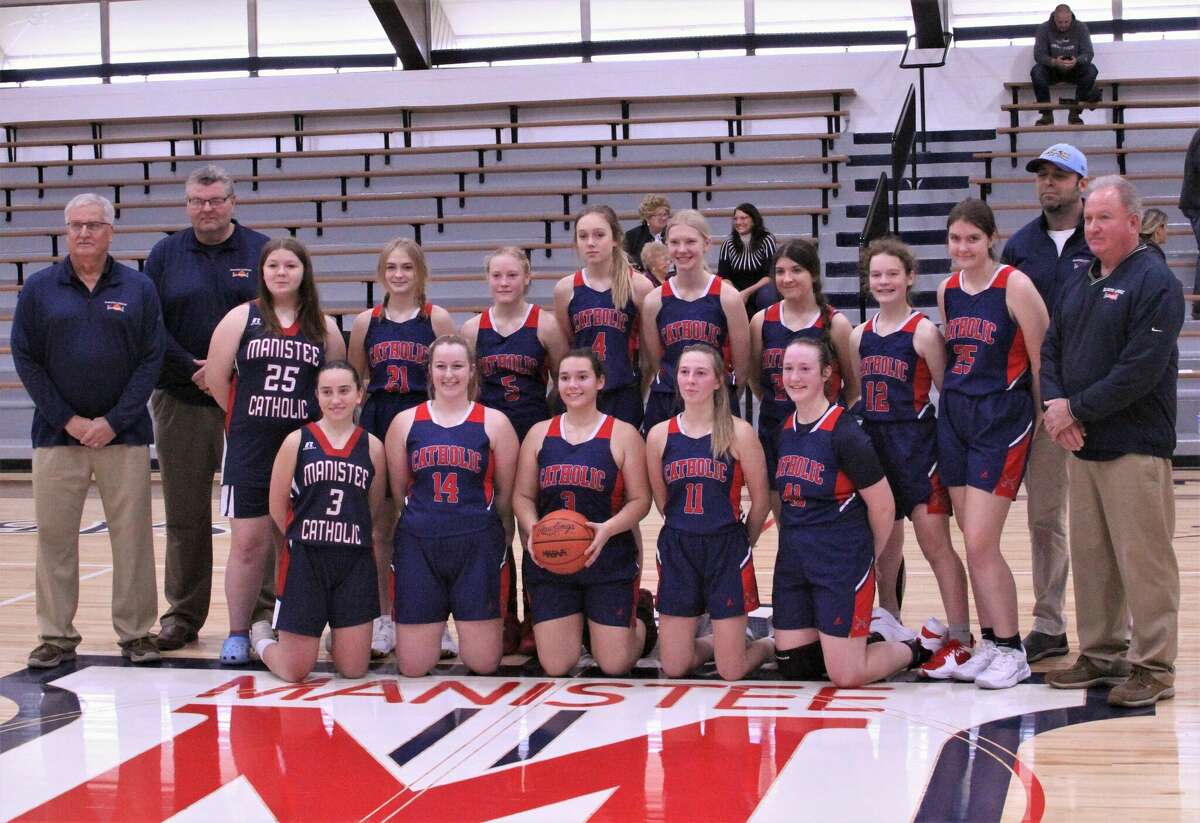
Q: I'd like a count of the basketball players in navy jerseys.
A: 13